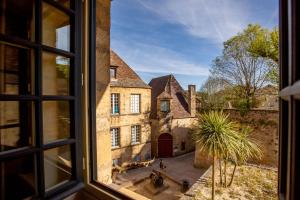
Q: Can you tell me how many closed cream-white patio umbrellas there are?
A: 0